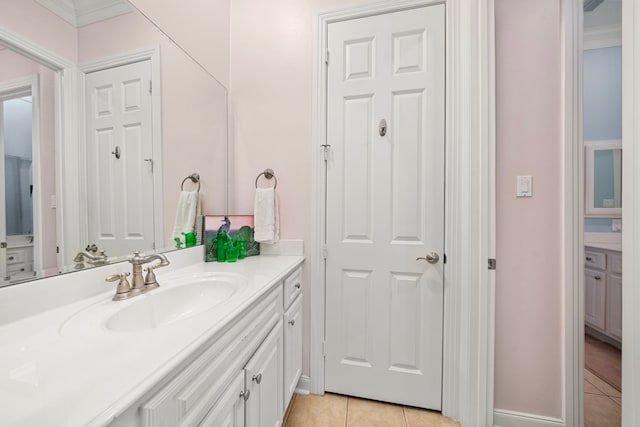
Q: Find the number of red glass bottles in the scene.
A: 0